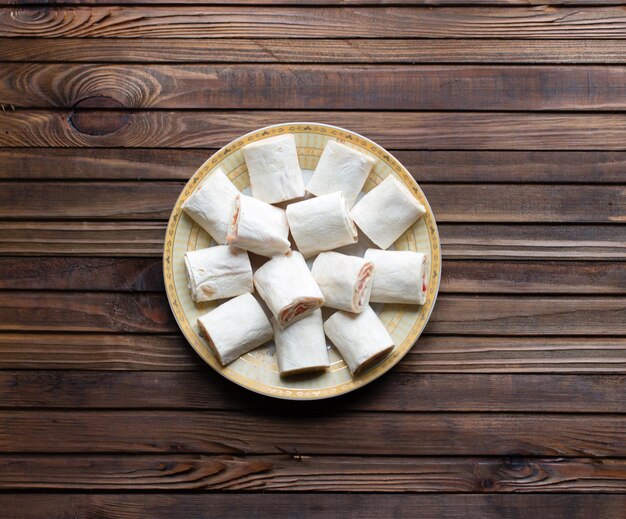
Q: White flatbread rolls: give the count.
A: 13